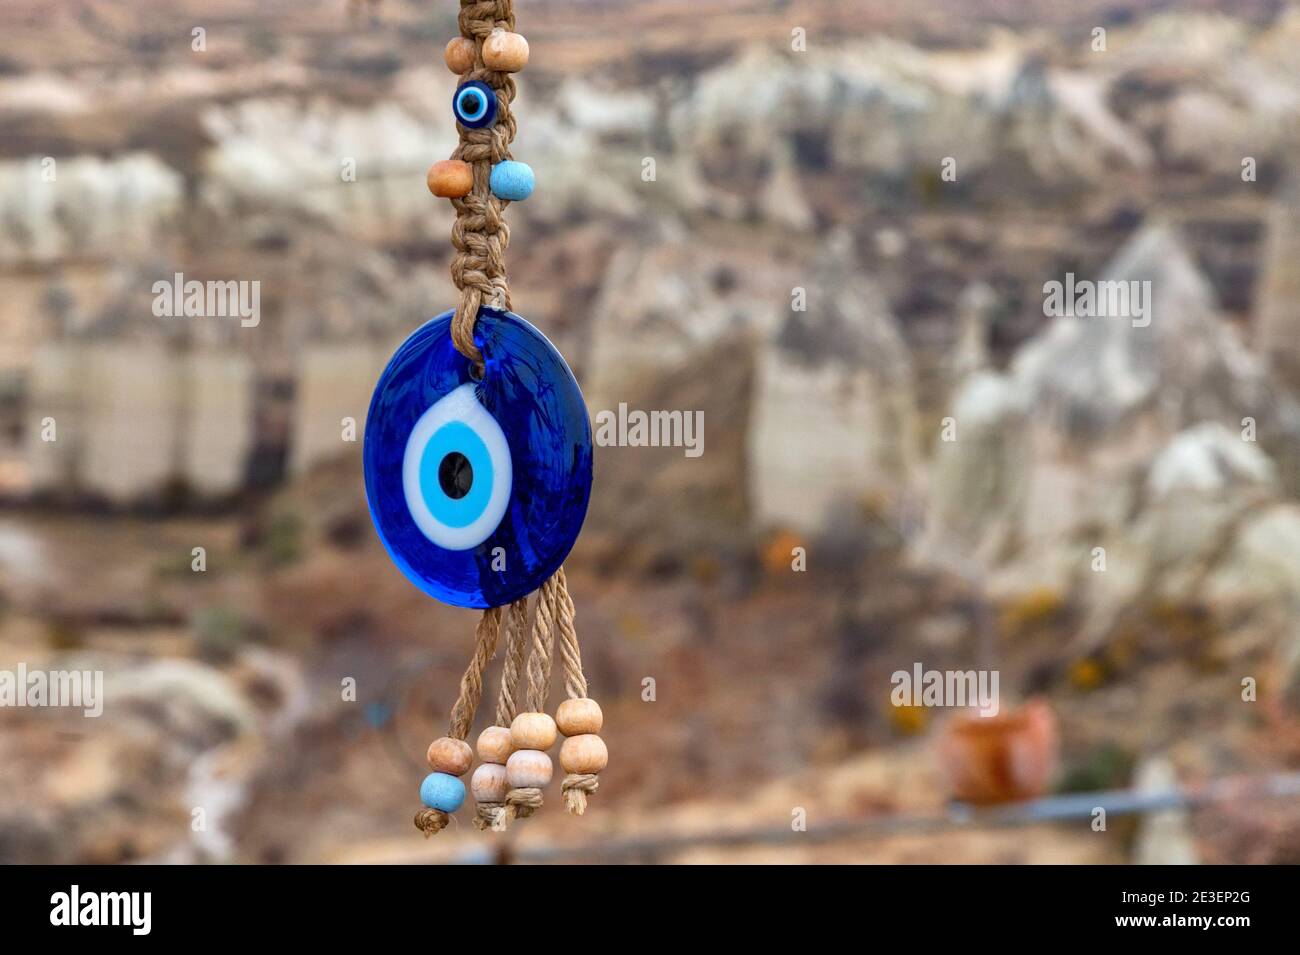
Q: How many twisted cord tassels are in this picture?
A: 4